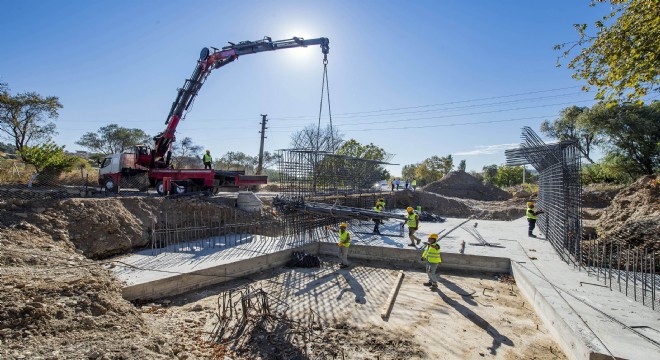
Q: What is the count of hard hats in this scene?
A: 7